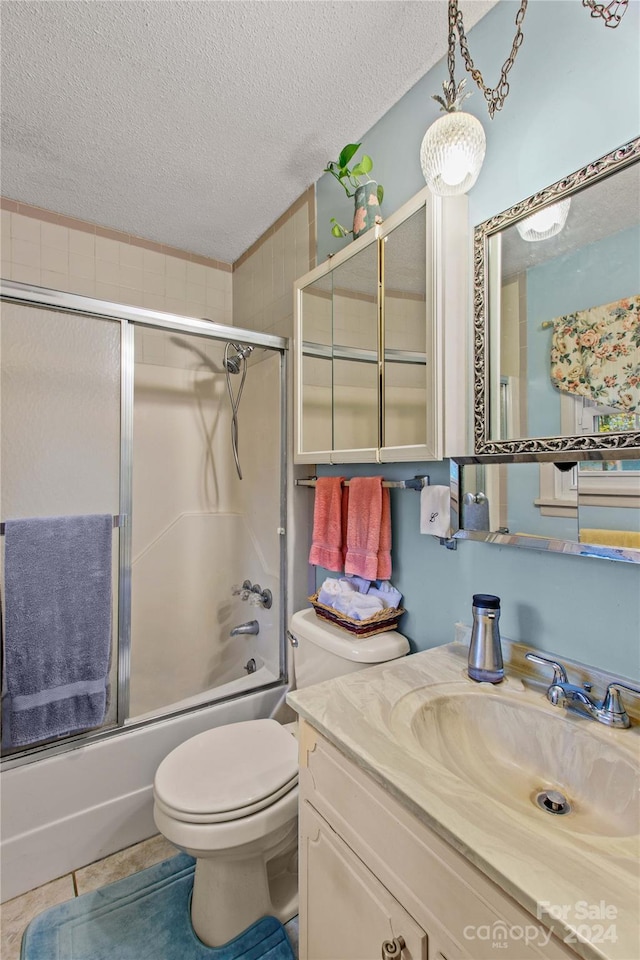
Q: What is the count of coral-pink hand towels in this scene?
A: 2